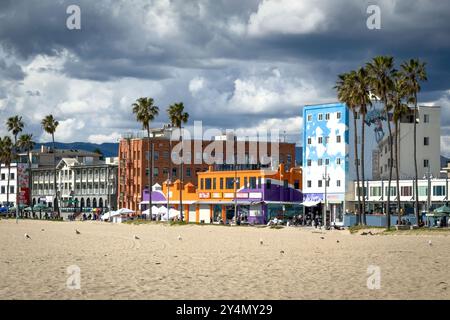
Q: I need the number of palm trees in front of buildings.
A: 11